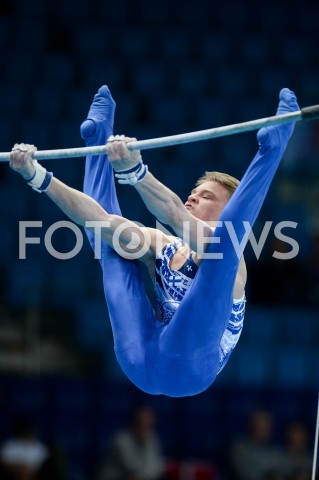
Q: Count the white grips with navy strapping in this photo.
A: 2